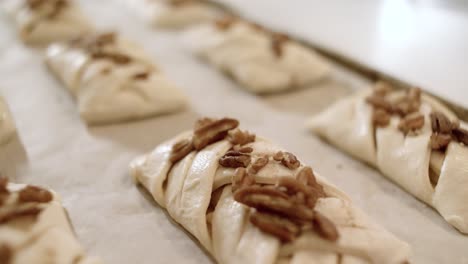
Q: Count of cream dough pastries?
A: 8